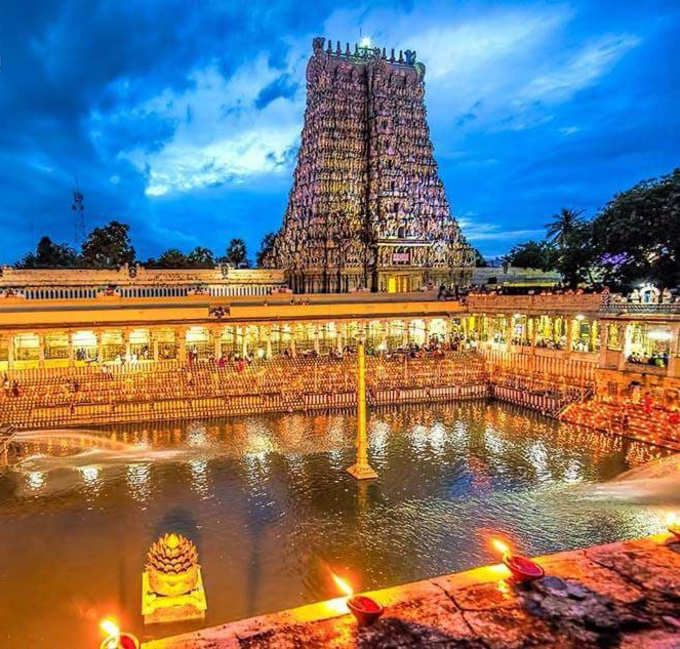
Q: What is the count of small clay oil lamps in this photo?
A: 4